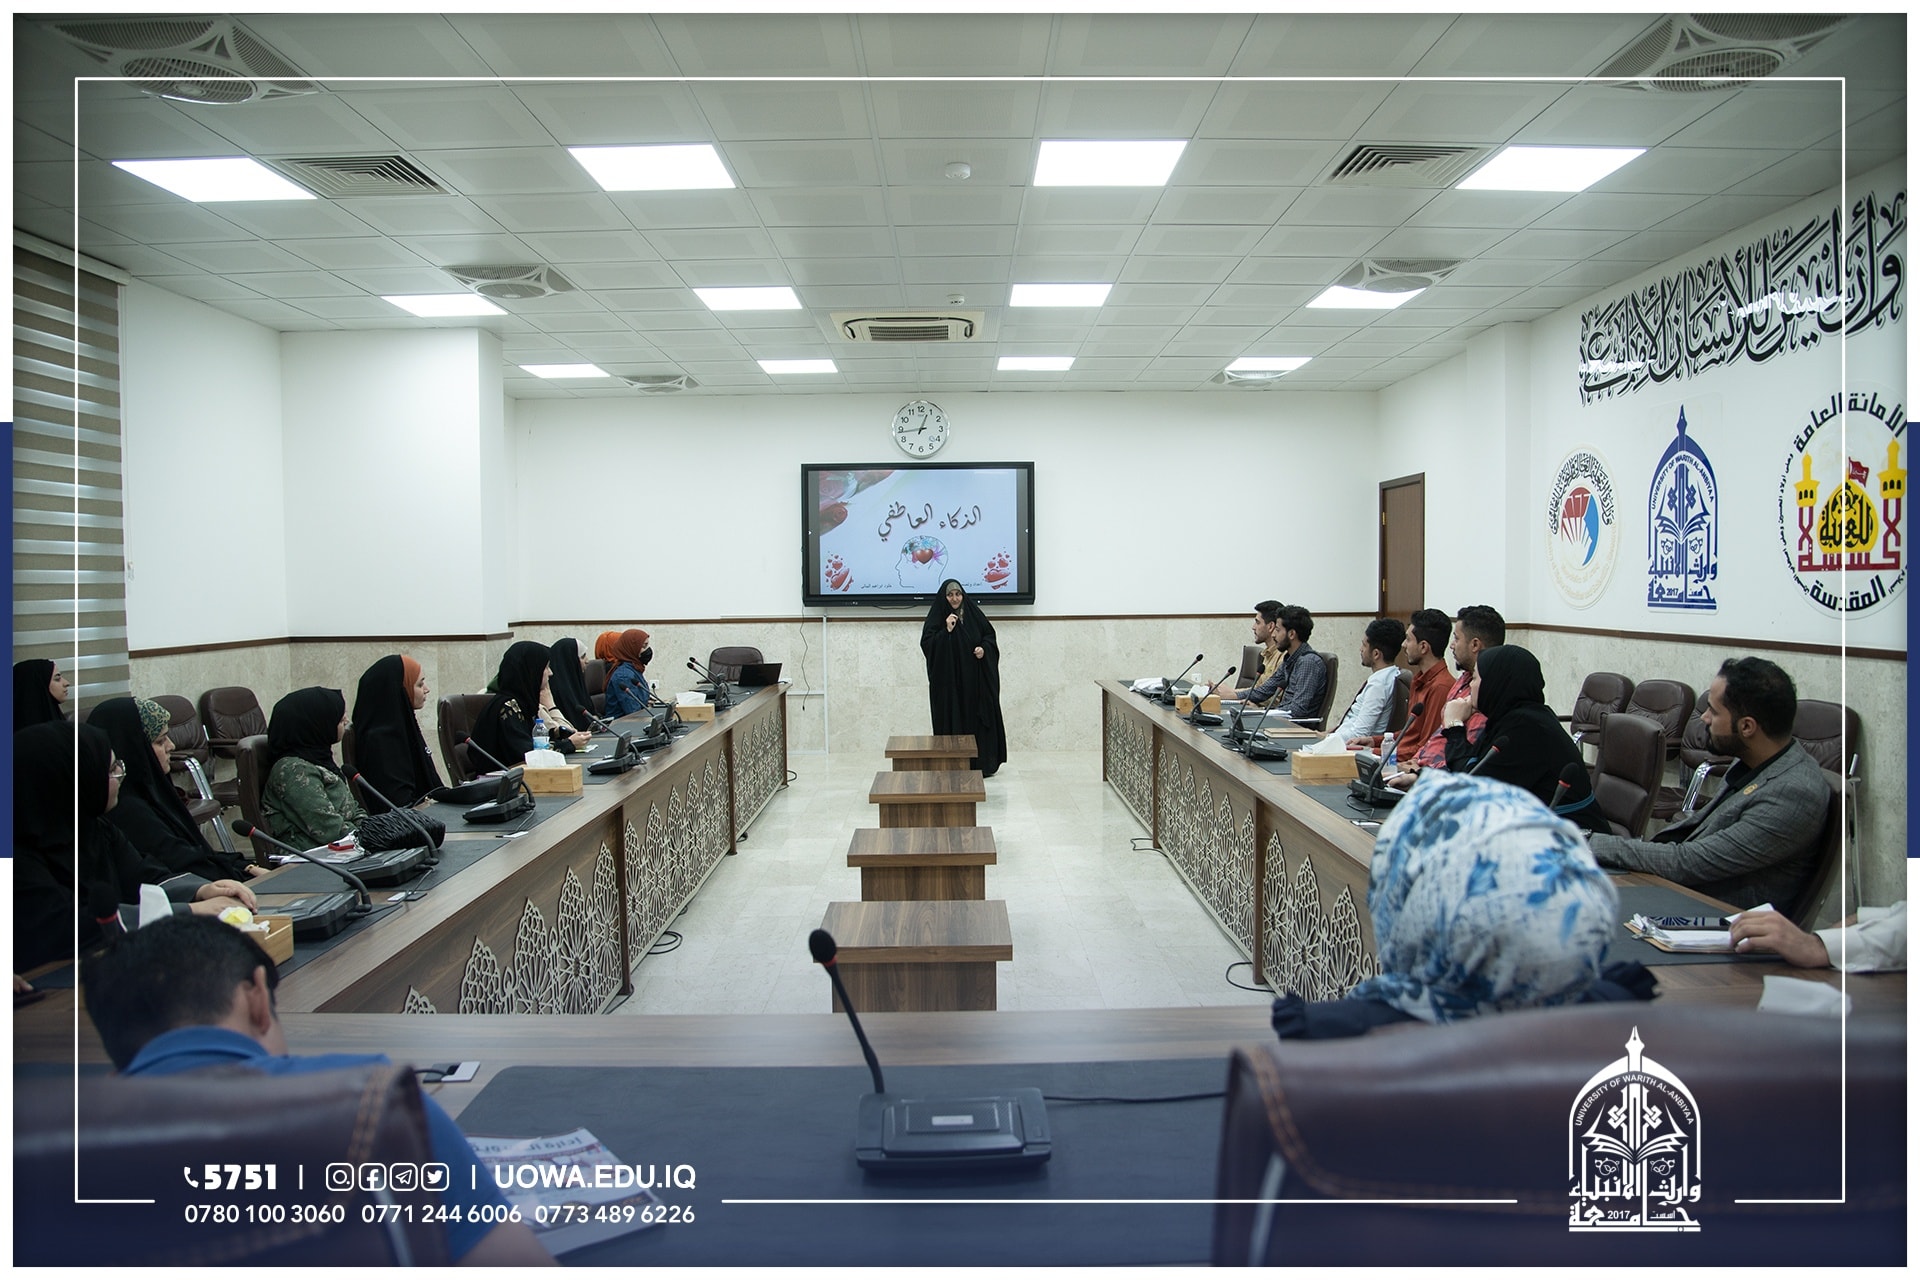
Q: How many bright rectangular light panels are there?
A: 12